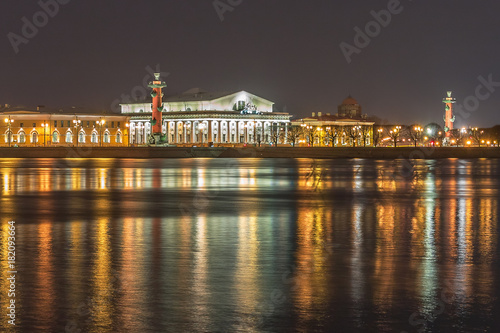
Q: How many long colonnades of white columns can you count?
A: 1